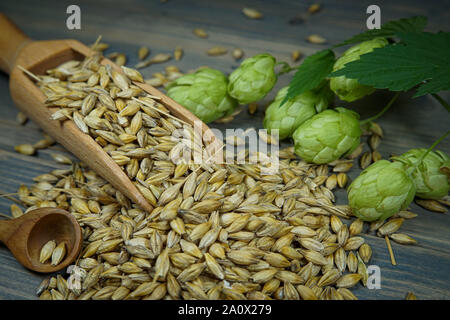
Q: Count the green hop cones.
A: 7